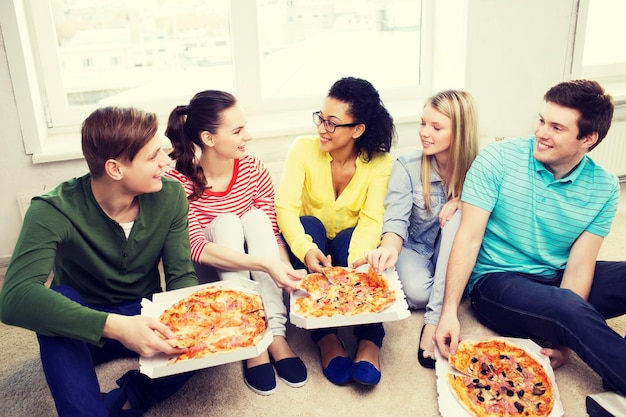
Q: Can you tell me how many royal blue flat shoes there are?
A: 2